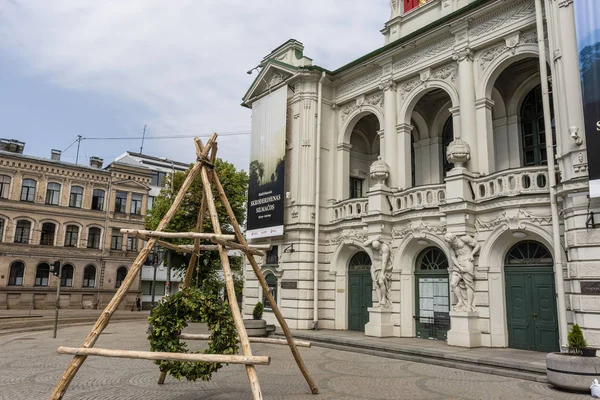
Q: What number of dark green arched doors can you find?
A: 3